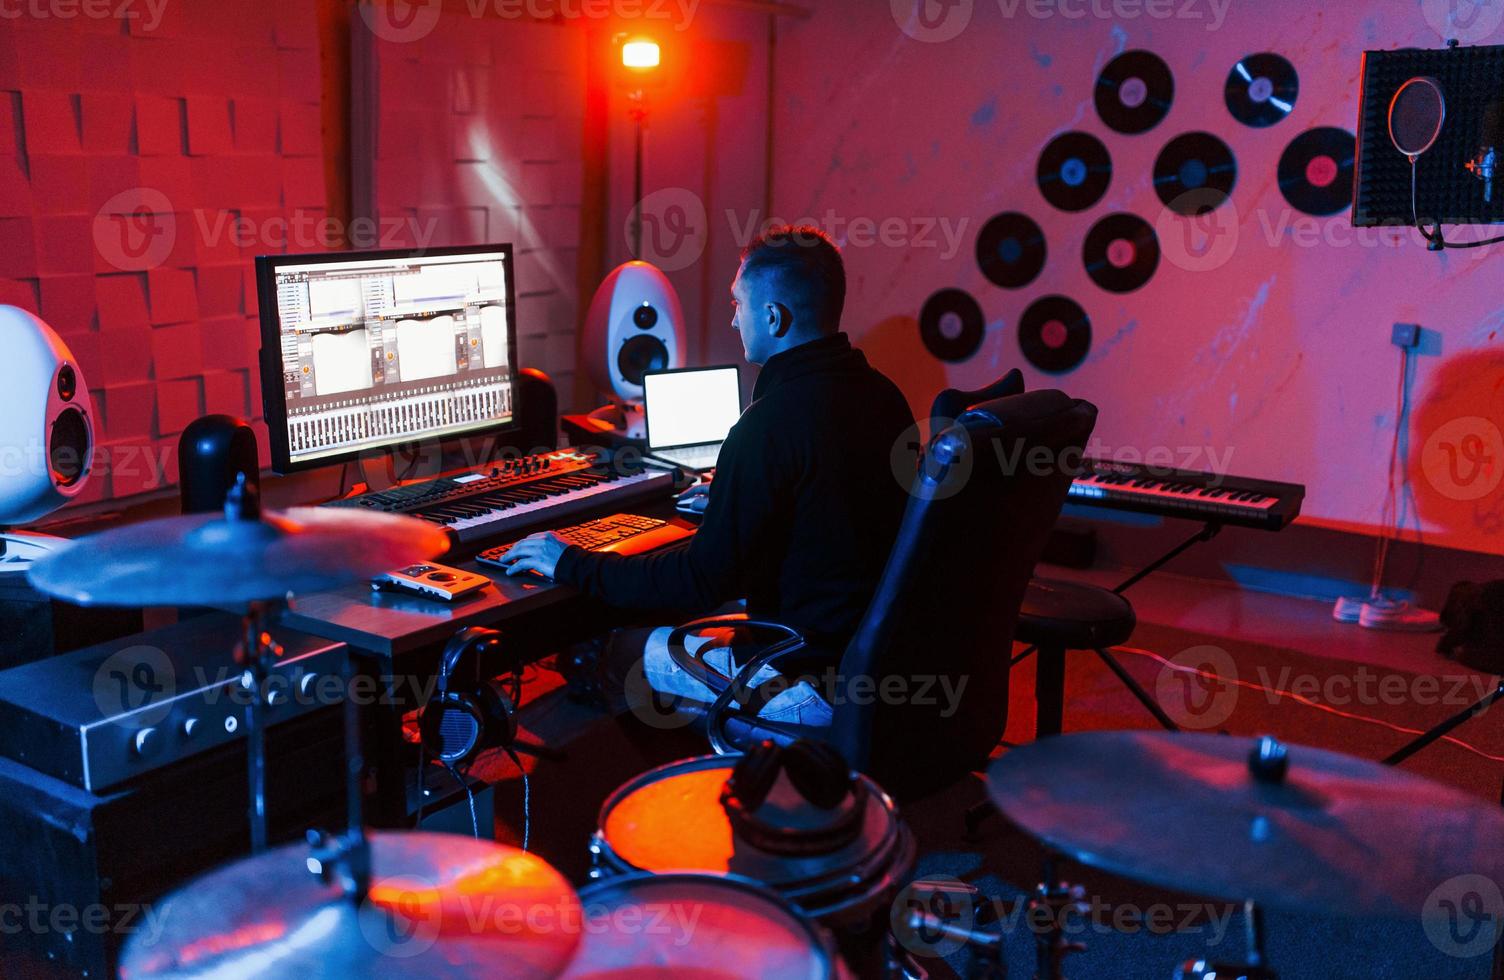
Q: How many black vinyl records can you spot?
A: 9